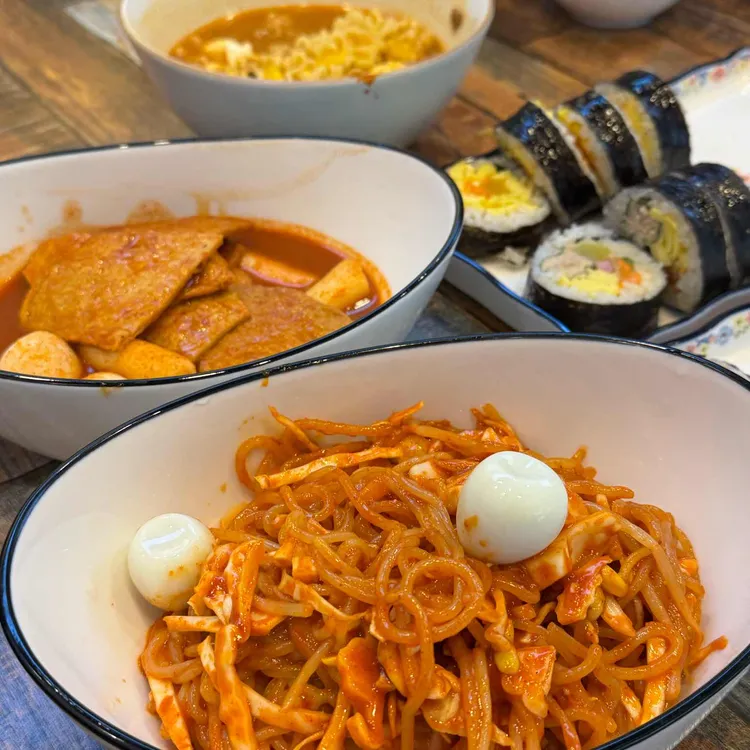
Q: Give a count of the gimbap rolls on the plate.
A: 7